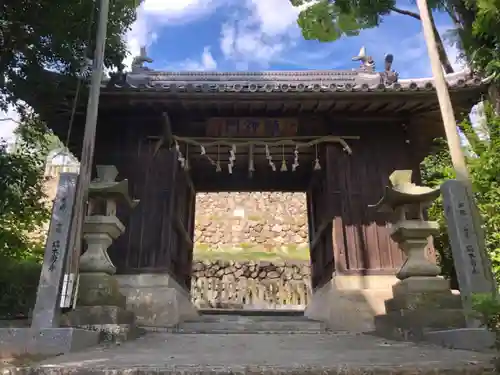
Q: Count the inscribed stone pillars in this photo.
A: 2